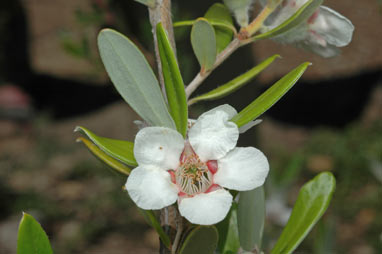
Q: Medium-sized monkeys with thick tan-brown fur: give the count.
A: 0